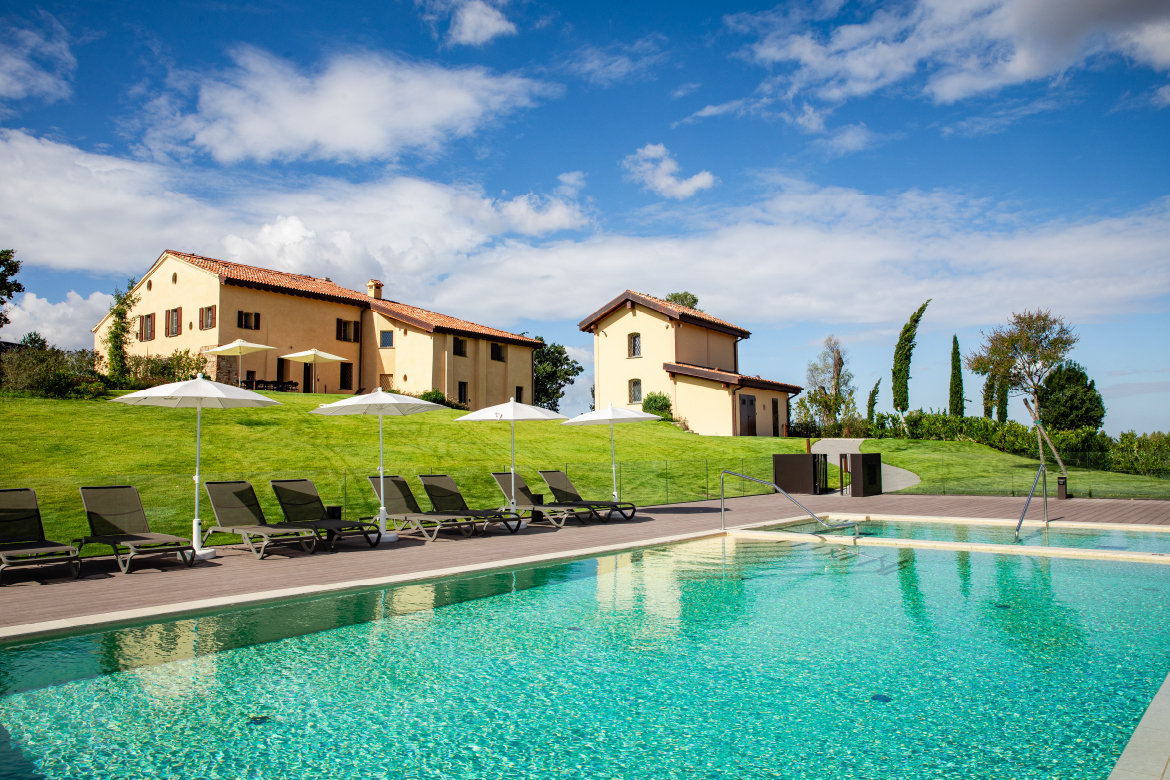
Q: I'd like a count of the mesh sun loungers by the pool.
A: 8